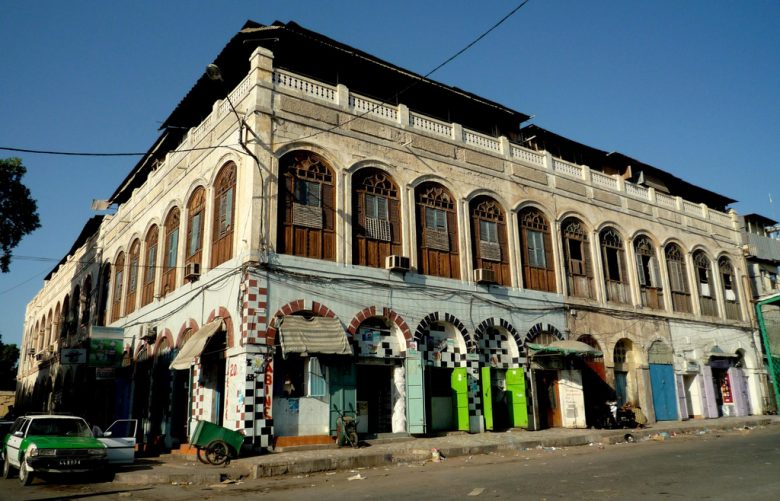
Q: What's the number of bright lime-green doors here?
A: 3